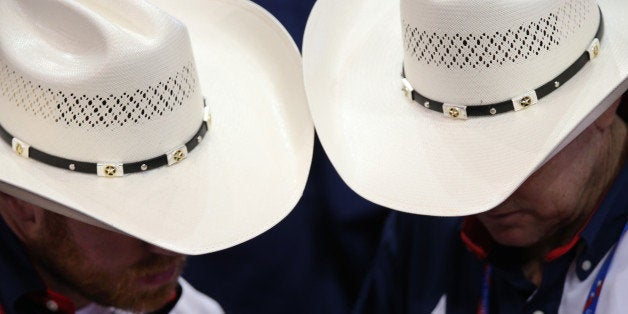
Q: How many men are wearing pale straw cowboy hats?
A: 2